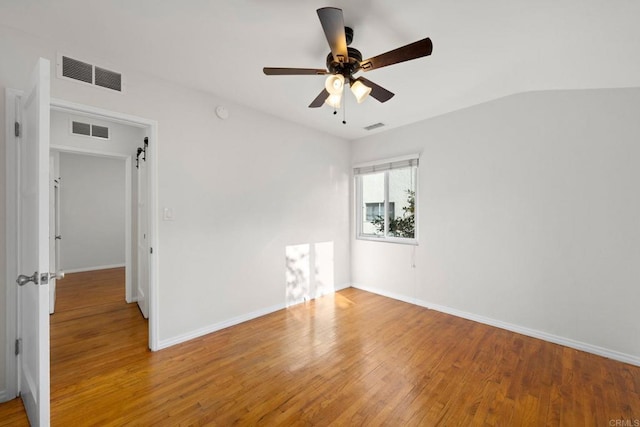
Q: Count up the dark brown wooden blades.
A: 5